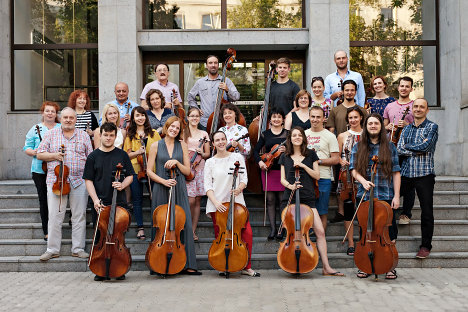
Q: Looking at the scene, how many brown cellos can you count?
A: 5